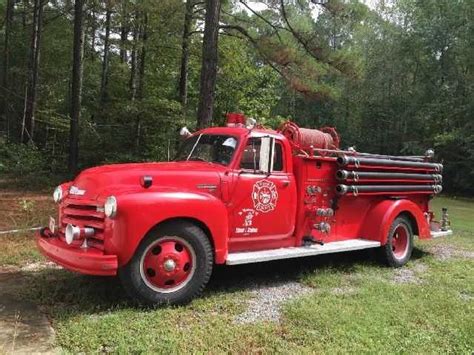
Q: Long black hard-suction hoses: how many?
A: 3